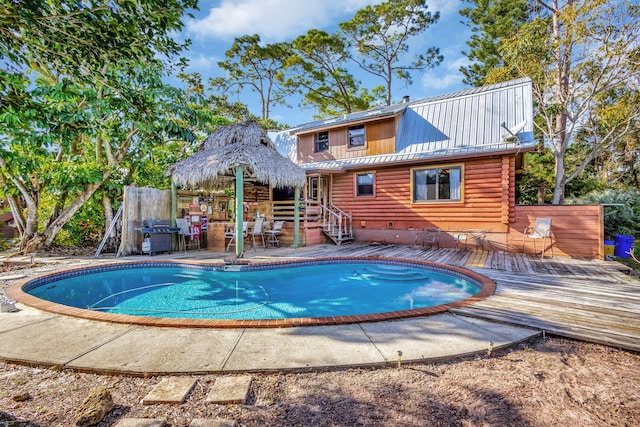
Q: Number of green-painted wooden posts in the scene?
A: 3